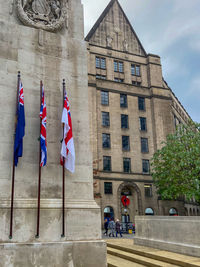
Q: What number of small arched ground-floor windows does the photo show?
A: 3